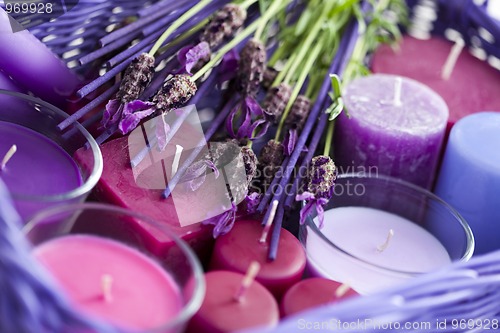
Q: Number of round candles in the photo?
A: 9